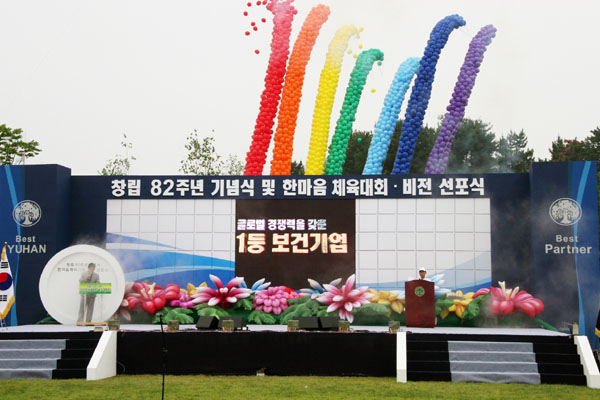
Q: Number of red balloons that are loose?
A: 9